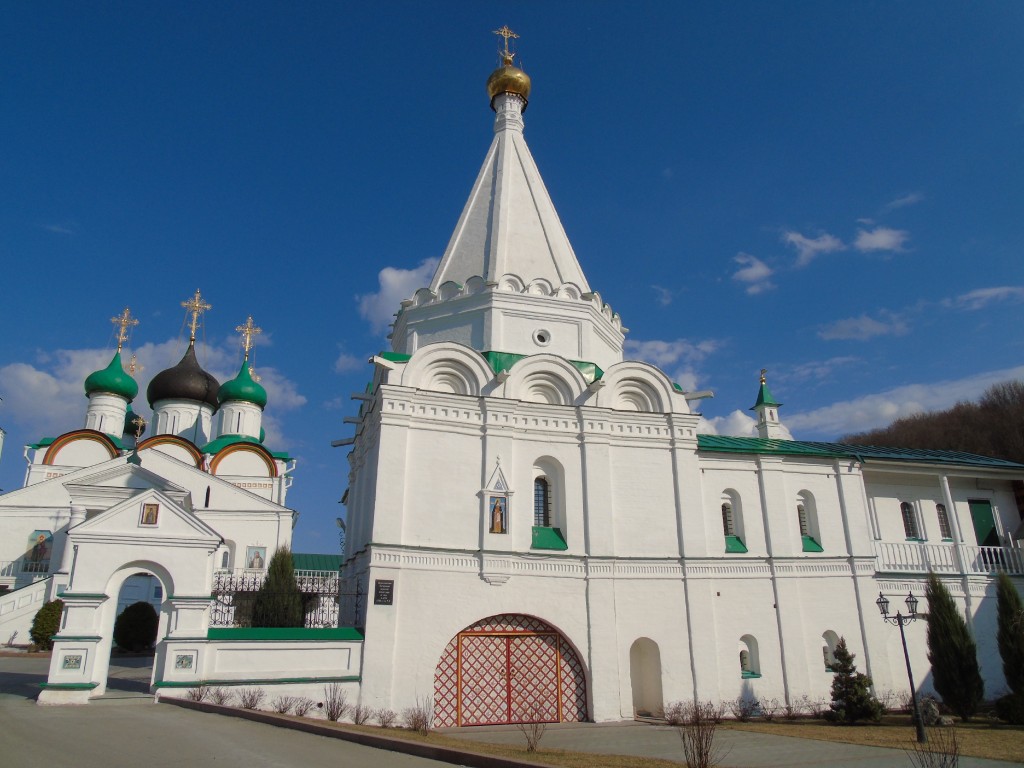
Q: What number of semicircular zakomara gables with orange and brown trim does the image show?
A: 3